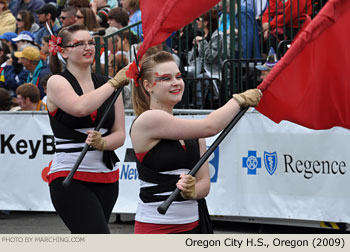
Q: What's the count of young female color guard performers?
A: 2